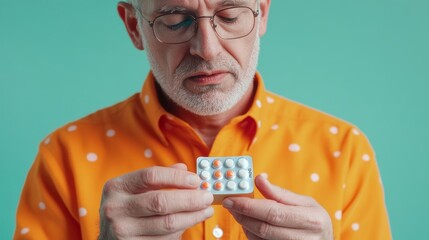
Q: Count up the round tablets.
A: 12